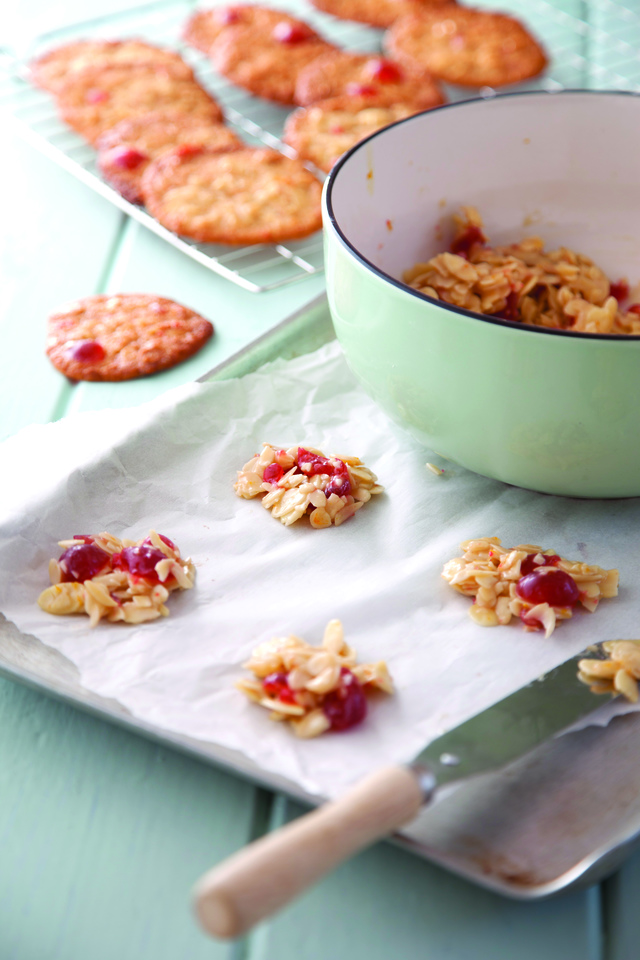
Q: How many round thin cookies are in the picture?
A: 11